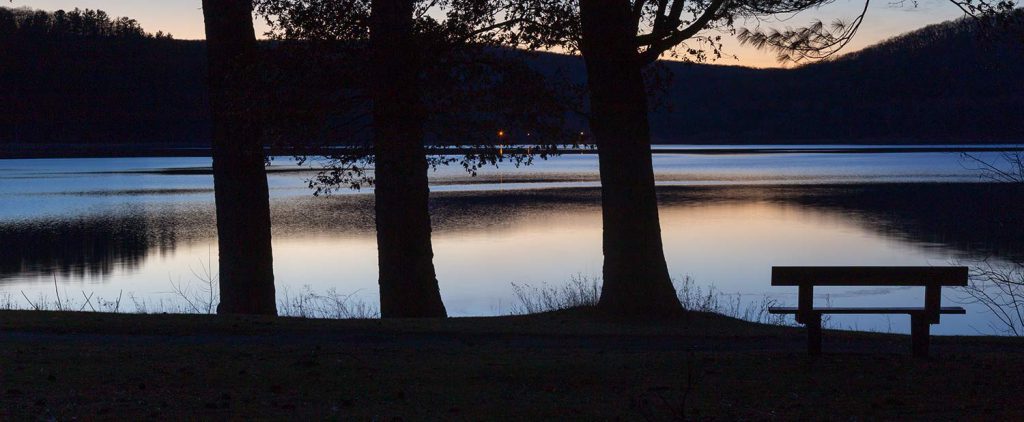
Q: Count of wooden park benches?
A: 1